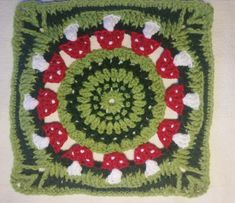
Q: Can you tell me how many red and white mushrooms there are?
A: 12